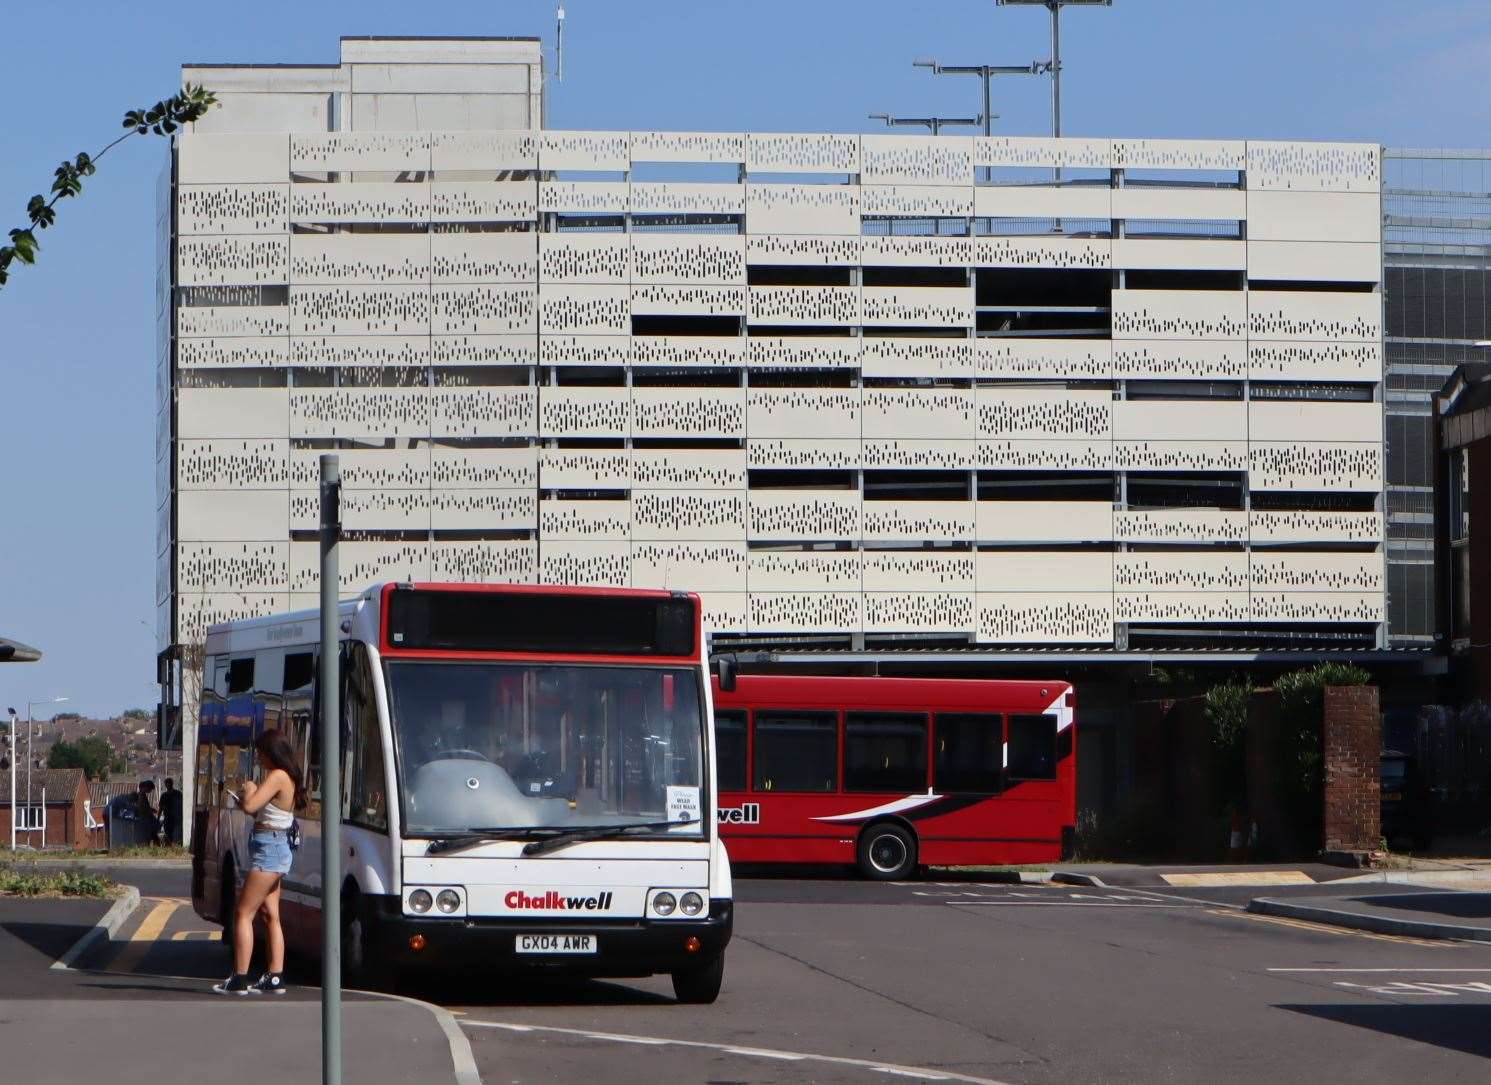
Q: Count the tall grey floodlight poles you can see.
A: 3